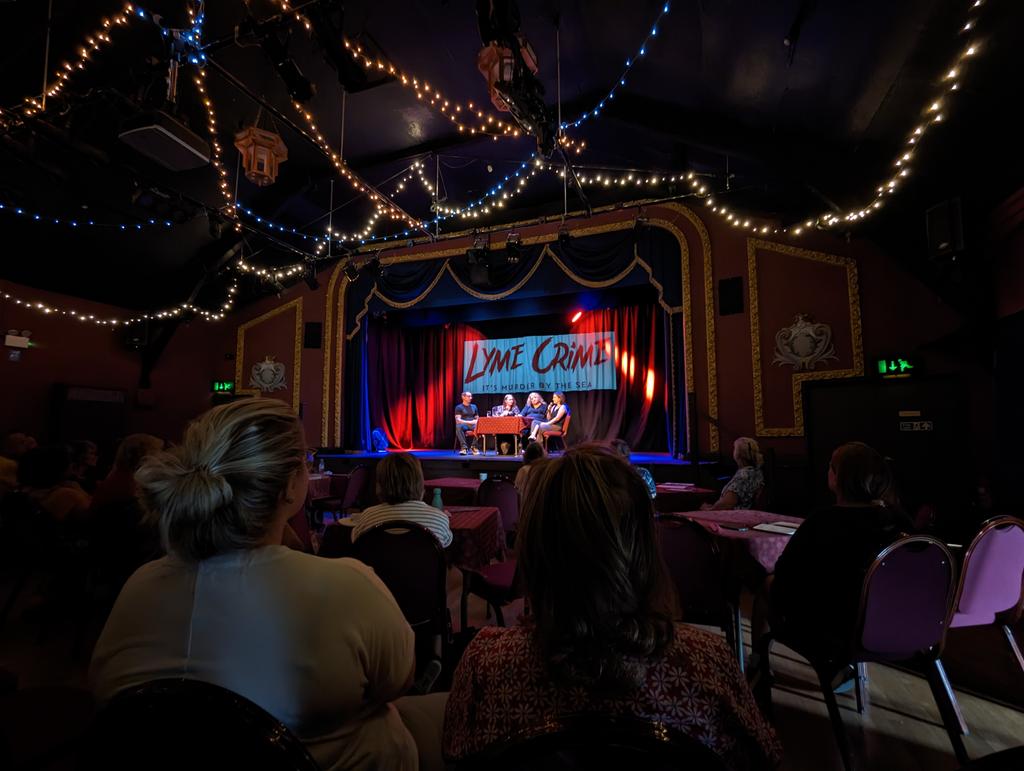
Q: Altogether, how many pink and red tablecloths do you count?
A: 6